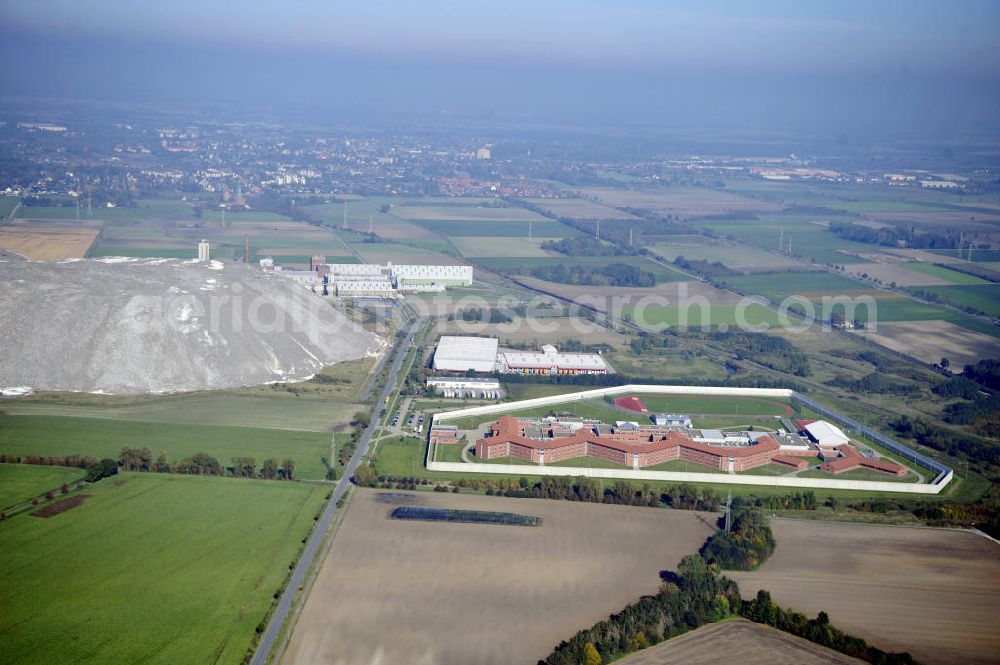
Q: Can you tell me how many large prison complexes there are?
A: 1